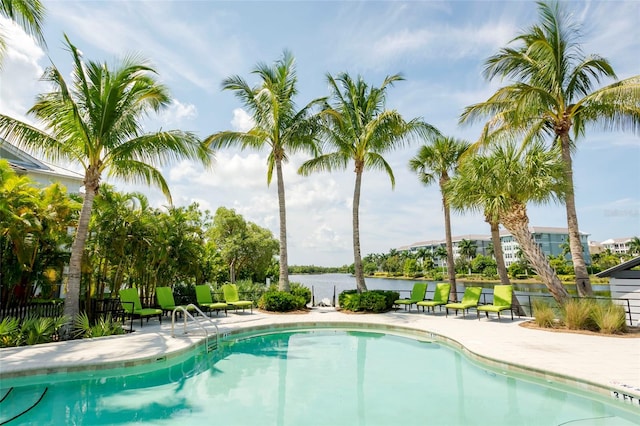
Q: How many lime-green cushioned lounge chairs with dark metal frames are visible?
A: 8